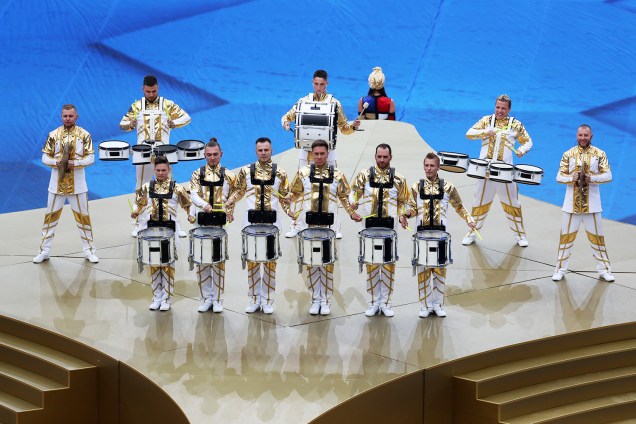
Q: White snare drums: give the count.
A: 6